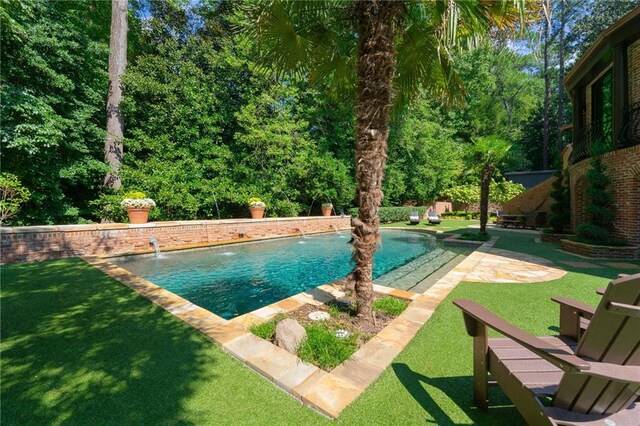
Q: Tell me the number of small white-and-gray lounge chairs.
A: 2